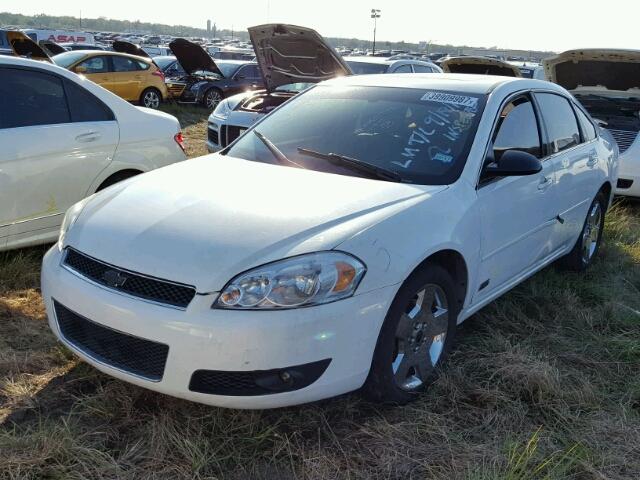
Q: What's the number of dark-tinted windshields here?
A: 1